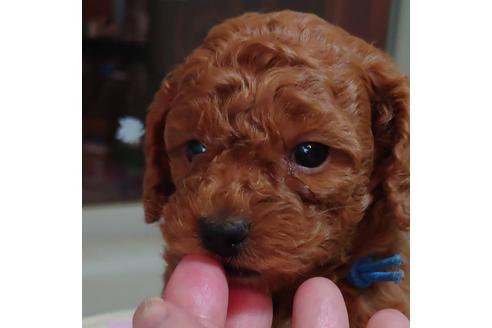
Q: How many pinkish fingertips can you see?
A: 5